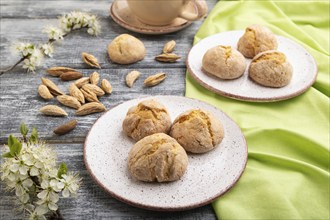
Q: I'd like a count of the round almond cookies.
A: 7